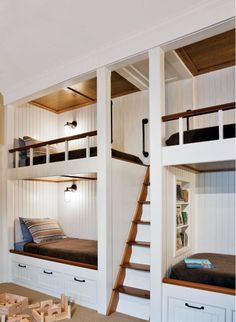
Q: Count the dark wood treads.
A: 6